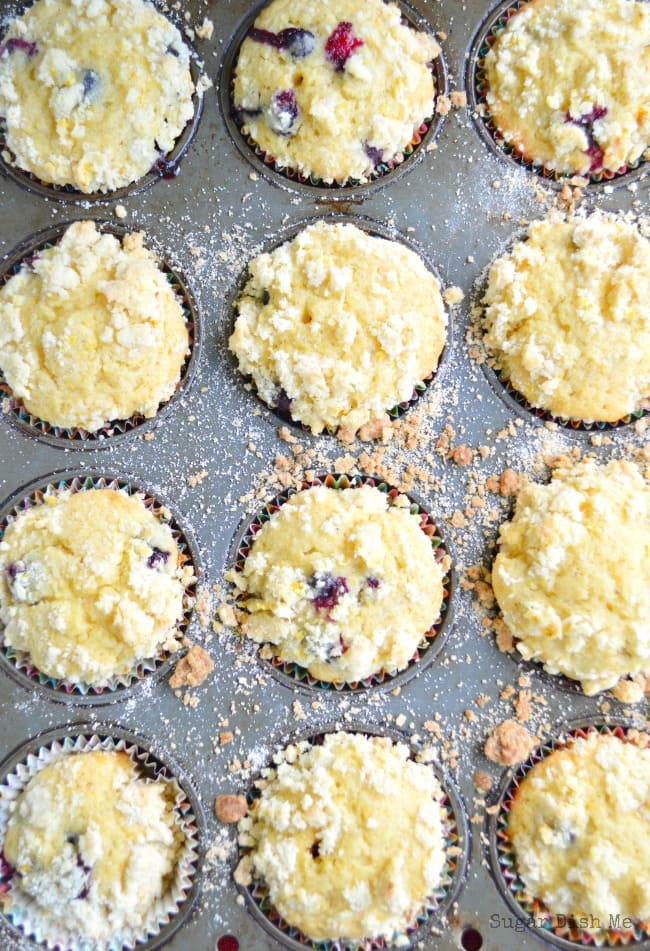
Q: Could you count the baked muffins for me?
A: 12